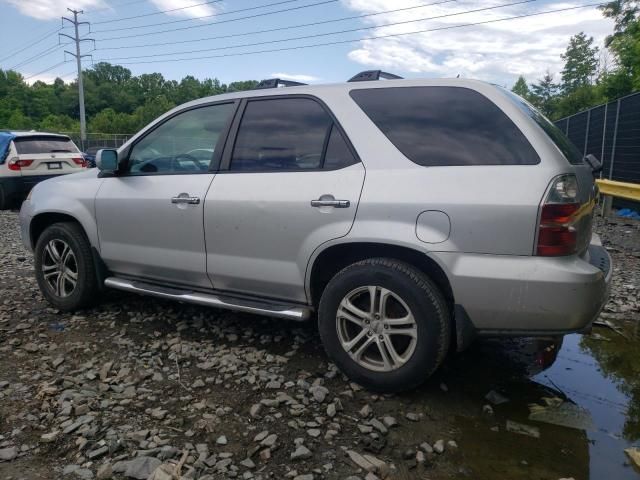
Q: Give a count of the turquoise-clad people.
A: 0